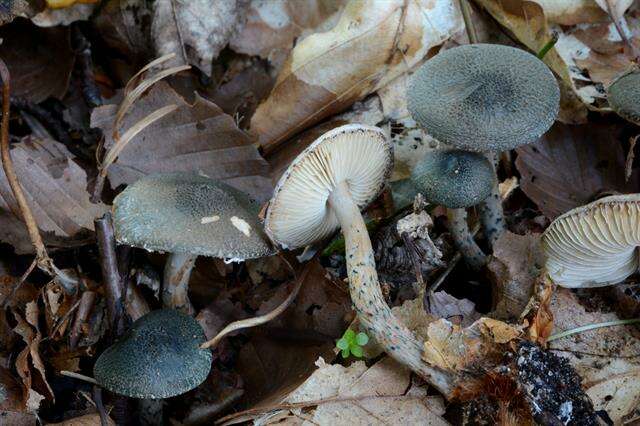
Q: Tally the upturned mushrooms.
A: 2